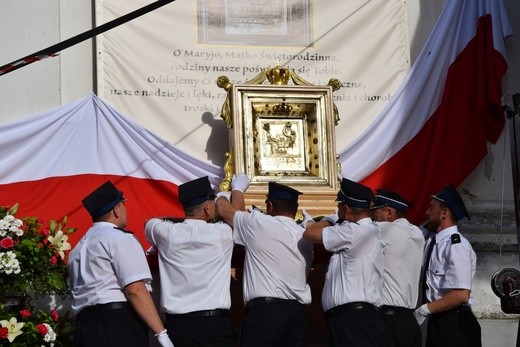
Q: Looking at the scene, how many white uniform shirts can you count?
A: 6